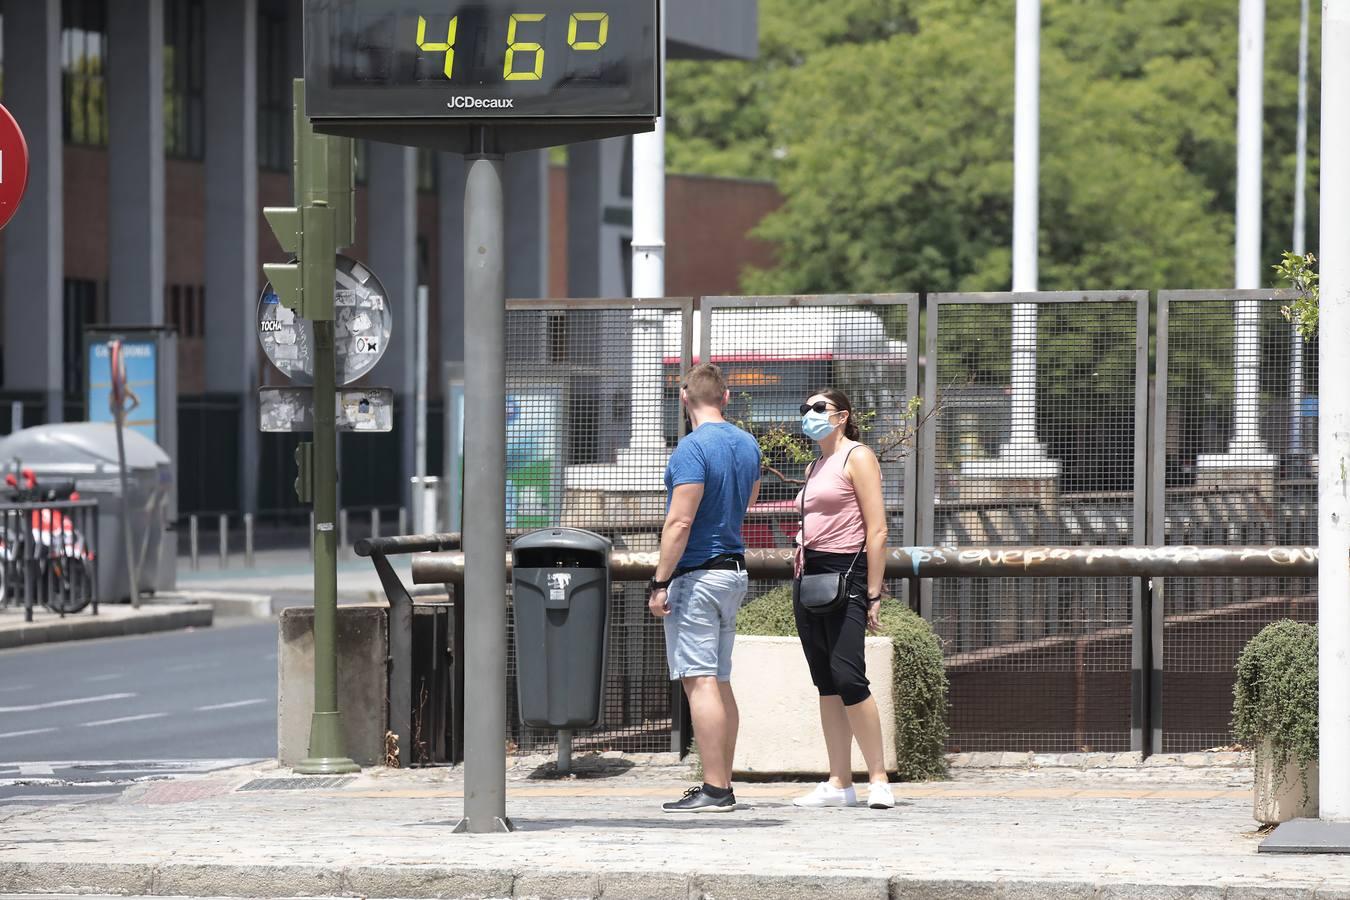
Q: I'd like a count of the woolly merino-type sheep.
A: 0